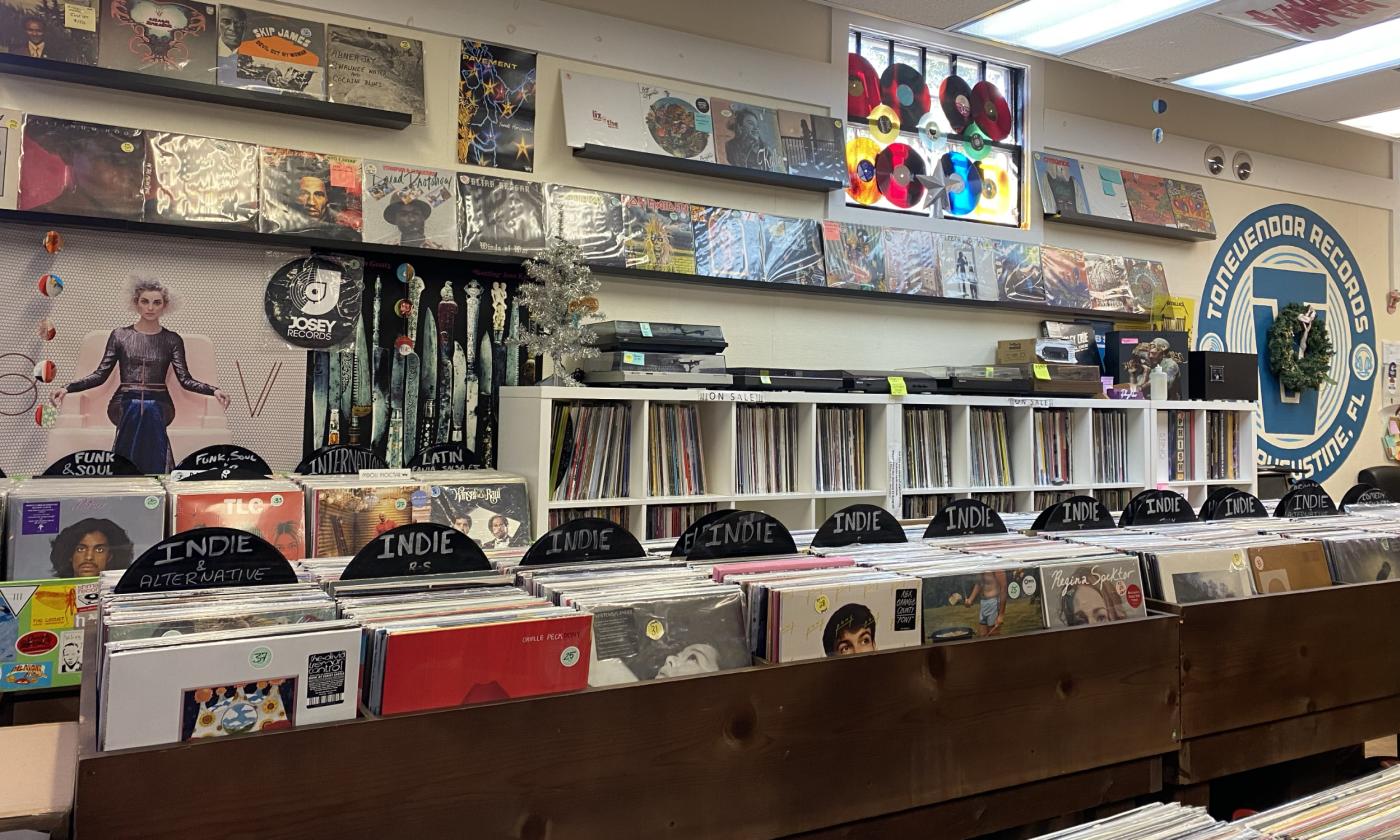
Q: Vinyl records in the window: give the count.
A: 11